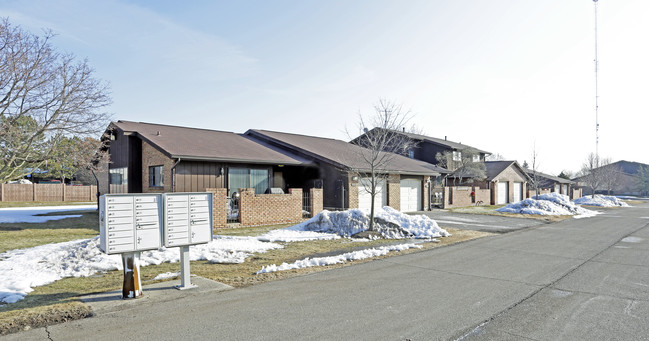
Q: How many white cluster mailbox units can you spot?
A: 2